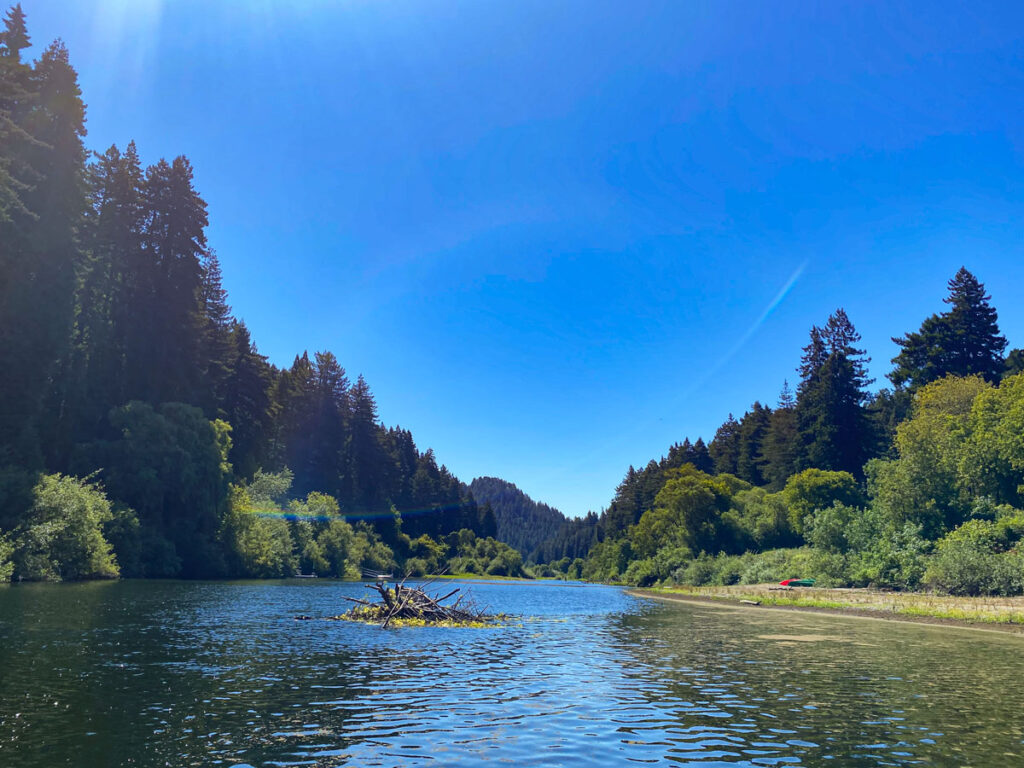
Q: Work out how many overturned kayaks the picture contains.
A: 2